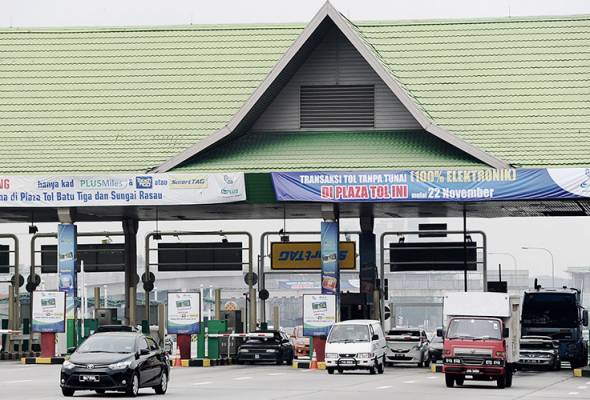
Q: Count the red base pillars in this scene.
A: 3